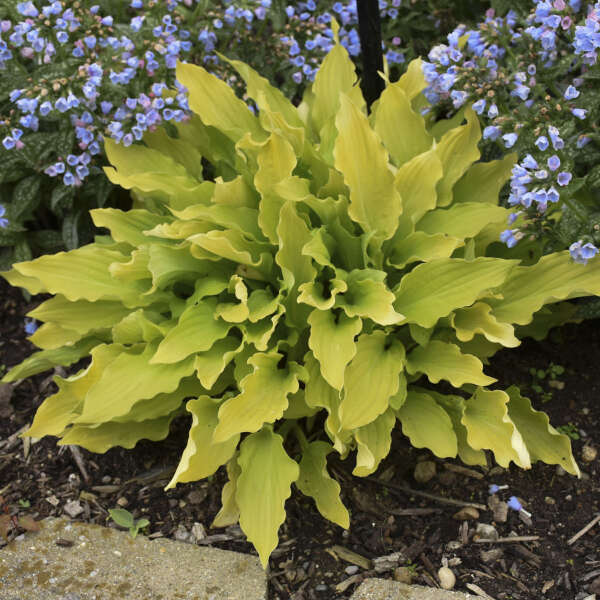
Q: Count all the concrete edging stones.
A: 2